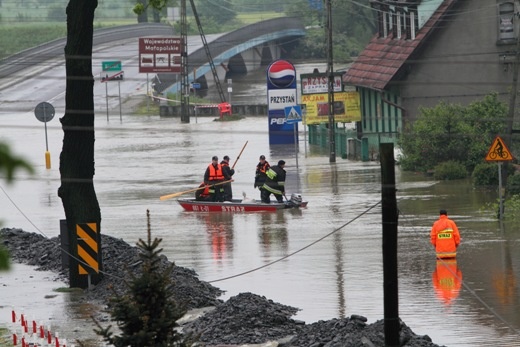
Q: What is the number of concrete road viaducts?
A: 1